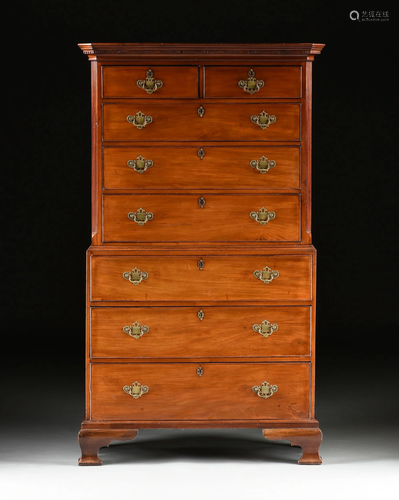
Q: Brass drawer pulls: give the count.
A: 14